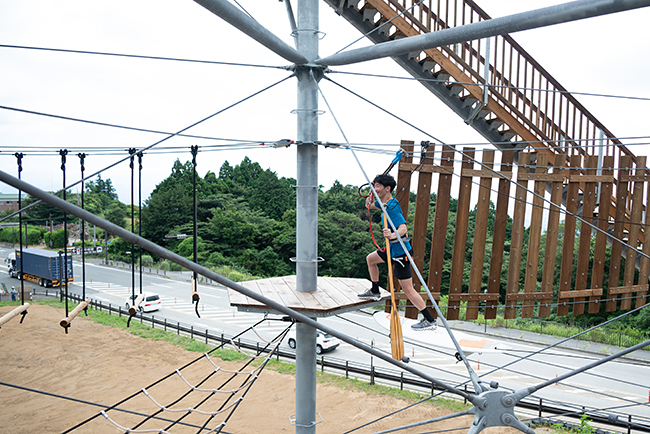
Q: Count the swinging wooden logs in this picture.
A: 4